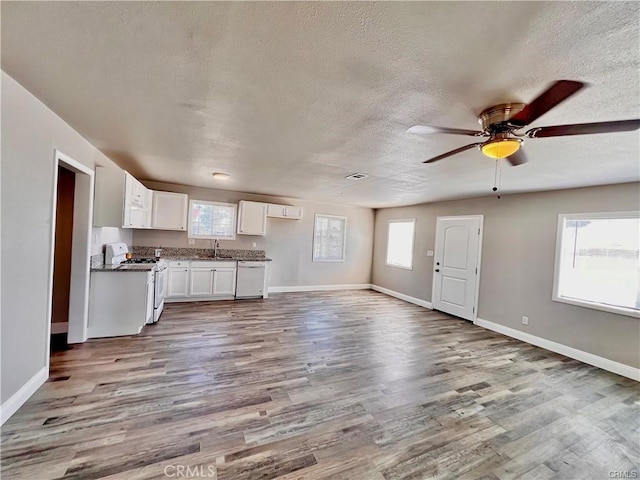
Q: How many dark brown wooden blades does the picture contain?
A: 5